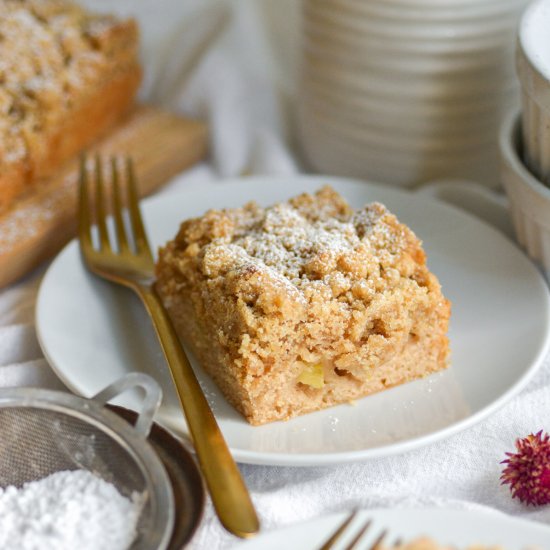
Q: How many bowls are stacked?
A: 2